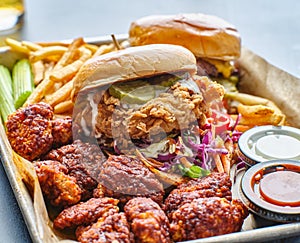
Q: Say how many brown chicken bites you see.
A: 10